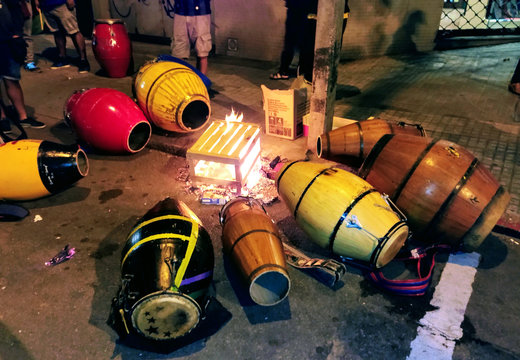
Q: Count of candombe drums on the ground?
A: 9